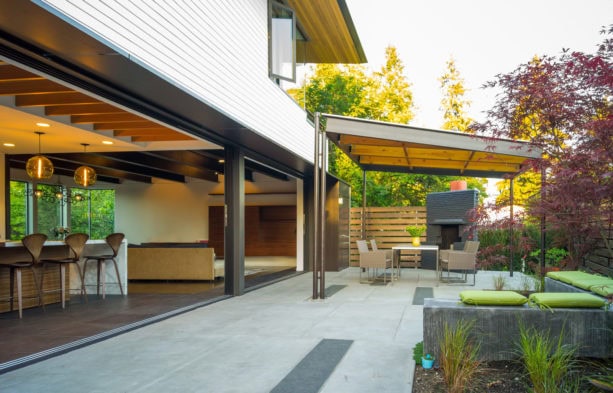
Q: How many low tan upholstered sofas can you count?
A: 1